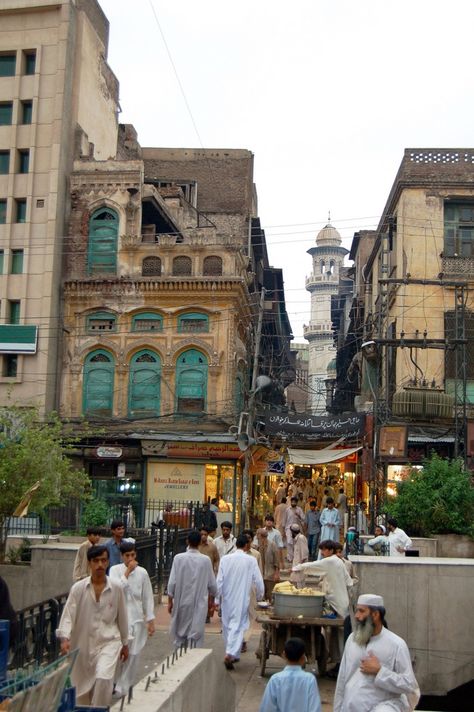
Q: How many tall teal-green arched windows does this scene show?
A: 4